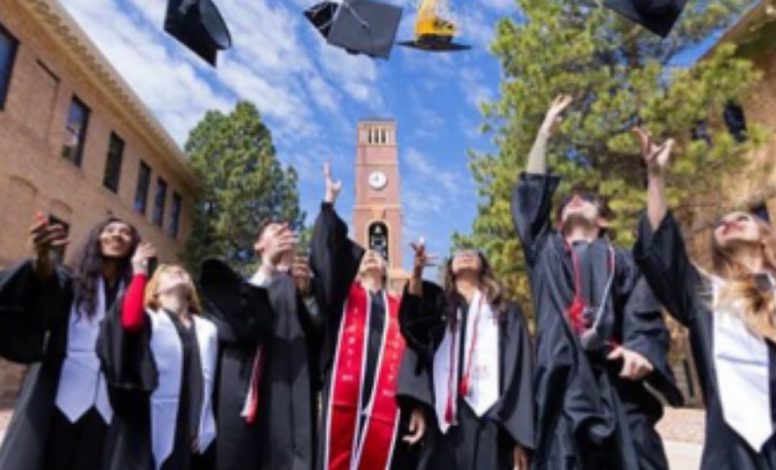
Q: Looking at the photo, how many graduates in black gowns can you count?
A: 7